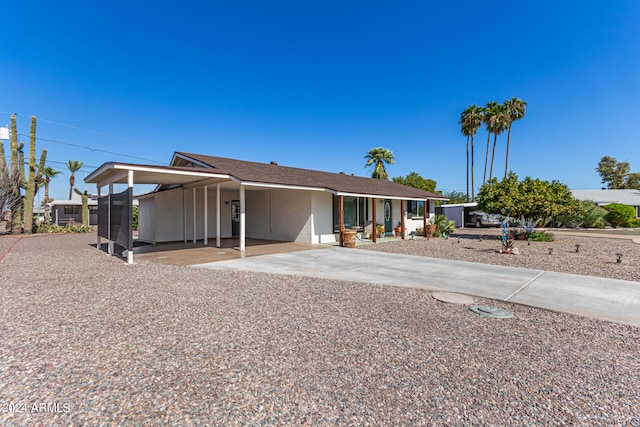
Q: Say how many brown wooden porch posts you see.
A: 4